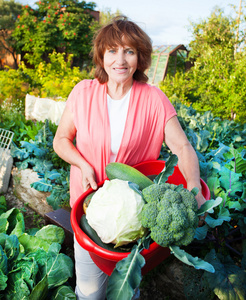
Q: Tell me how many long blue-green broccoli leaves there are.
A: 4